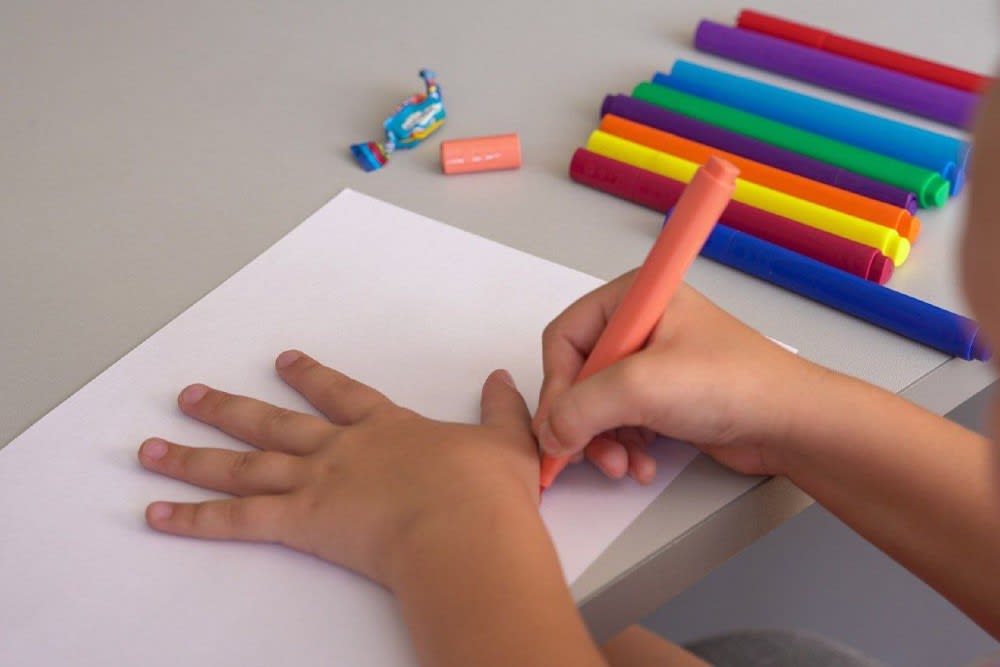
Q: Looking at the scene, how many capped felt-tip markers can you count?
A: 10